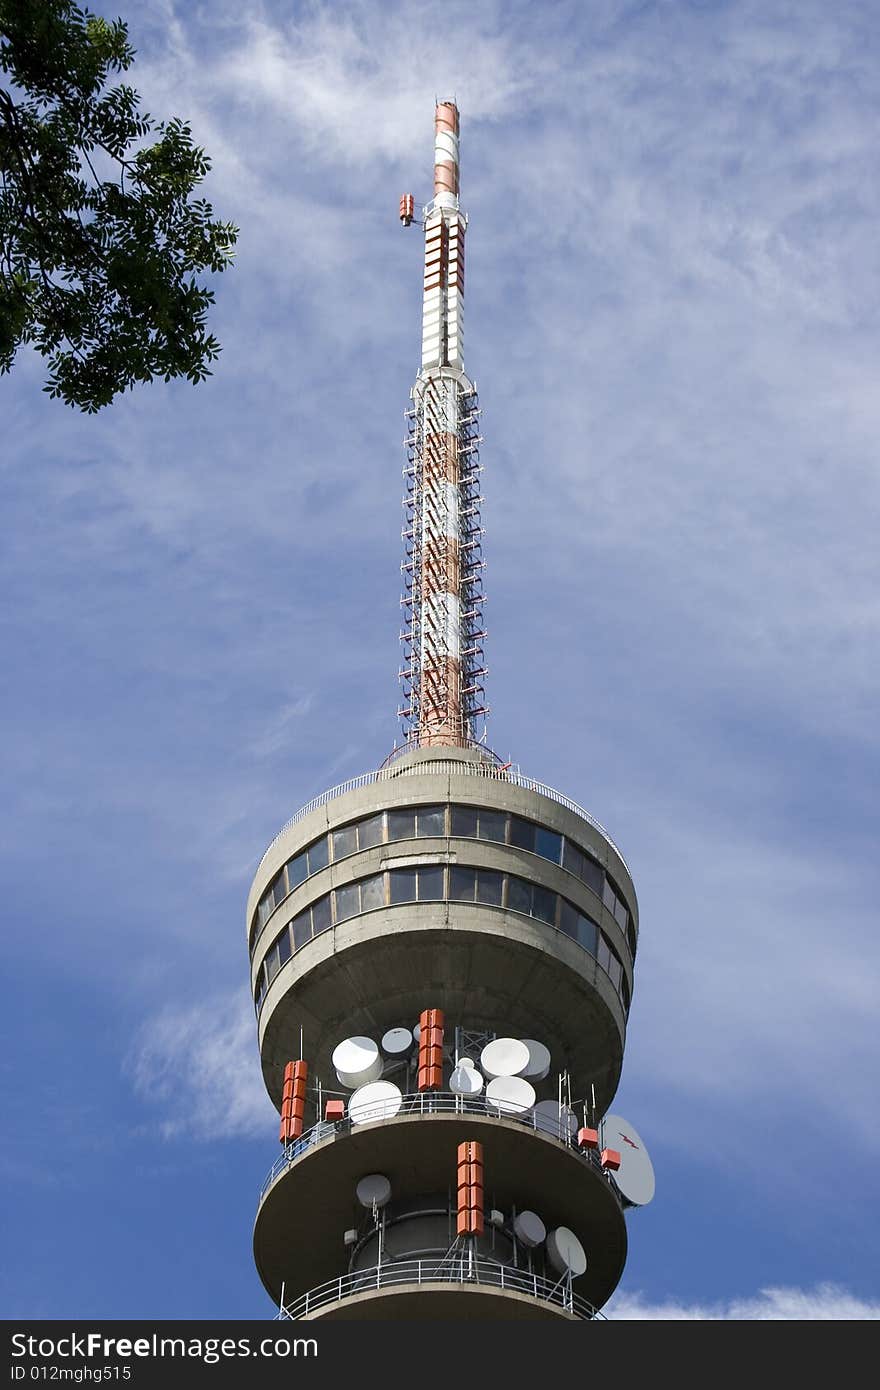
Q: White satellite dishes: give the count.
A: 14